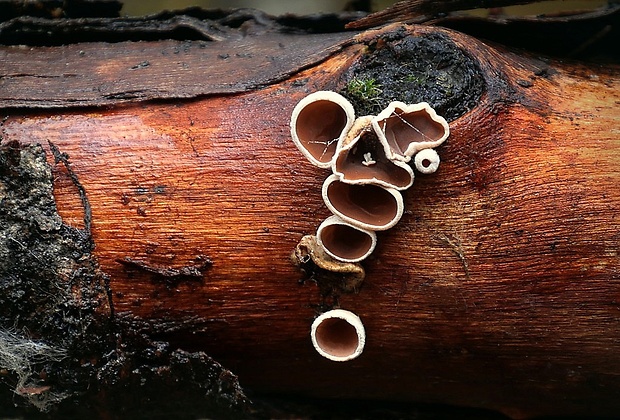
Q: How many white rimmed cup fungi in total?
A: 7